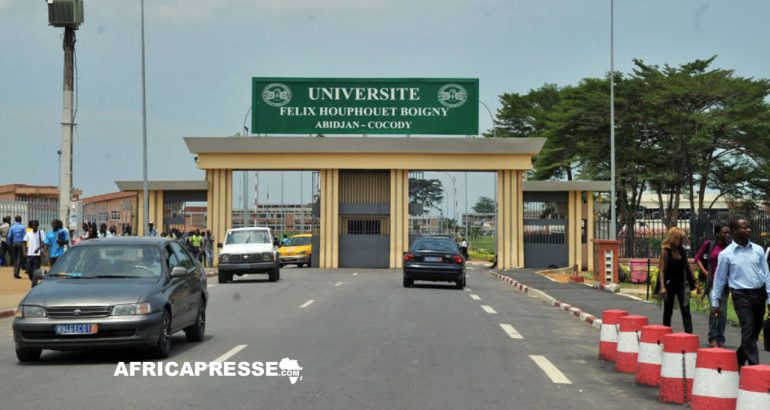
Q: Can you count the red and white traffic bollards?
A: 6